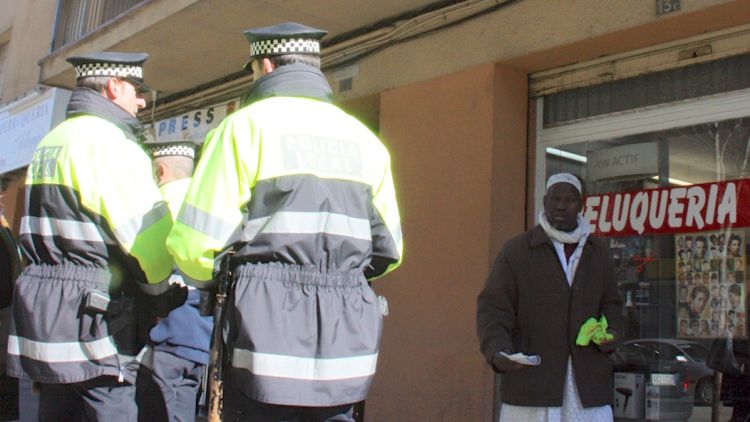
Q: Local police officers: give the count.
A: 3